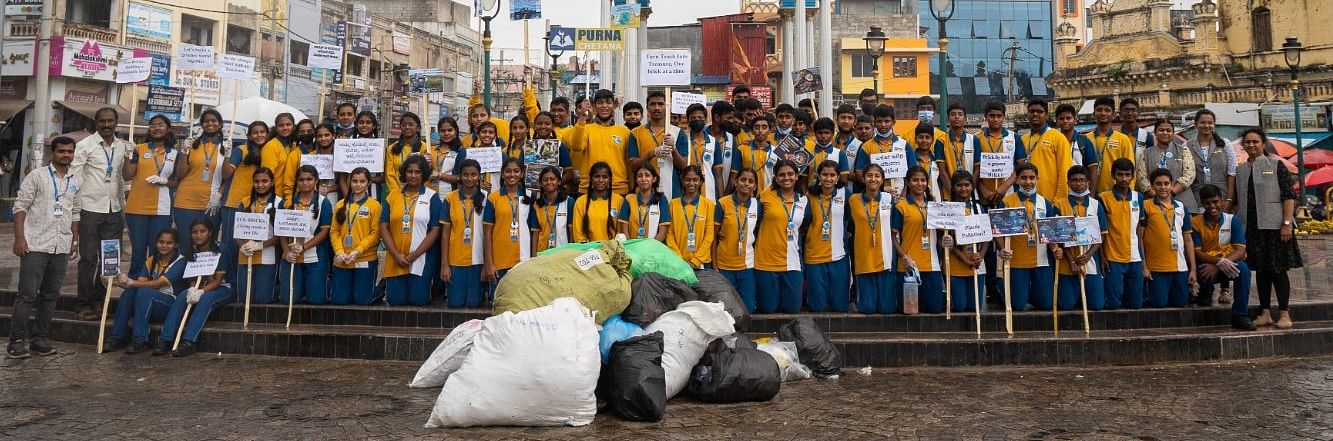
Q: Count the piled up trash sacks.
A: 12